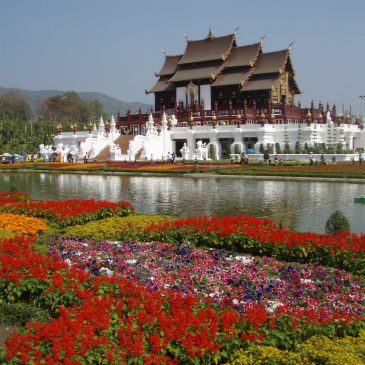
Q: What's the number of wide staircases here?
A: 1